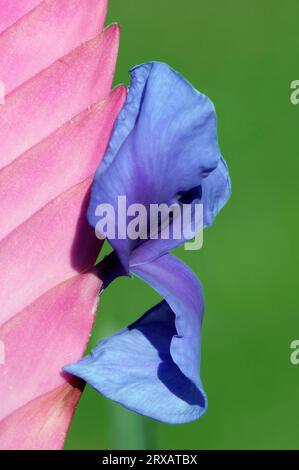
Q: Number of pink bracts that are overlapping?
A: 7